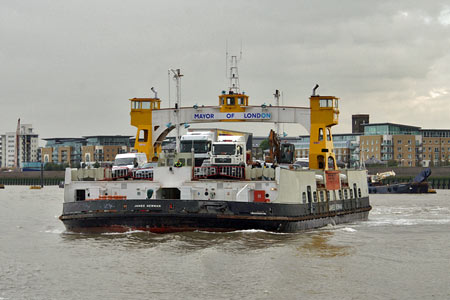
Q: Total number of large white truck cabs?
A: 2